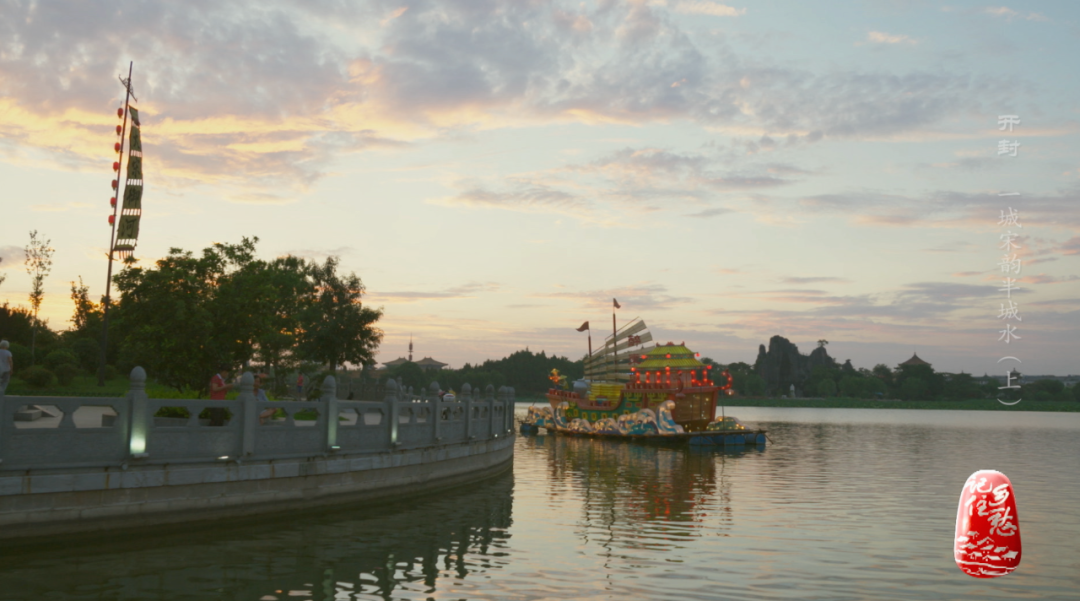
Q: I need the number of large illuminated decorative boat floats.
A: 1